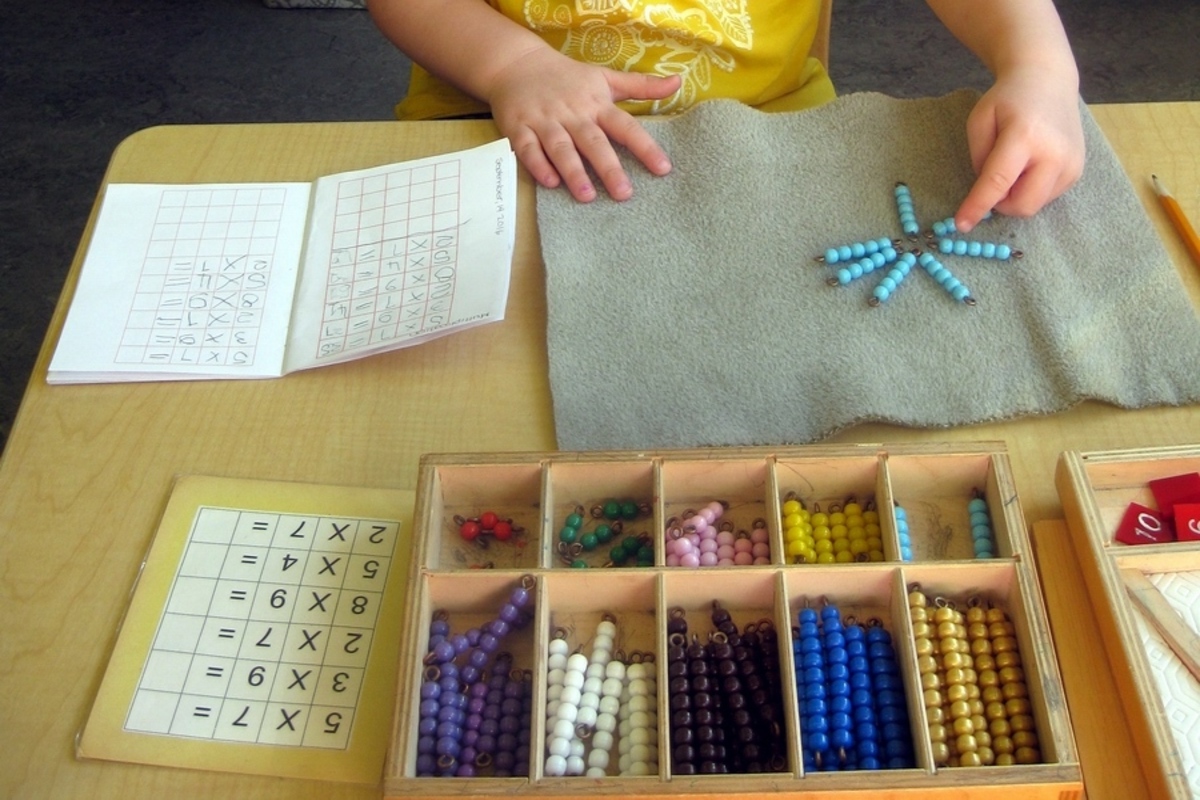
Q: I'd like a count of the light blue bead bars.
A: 9